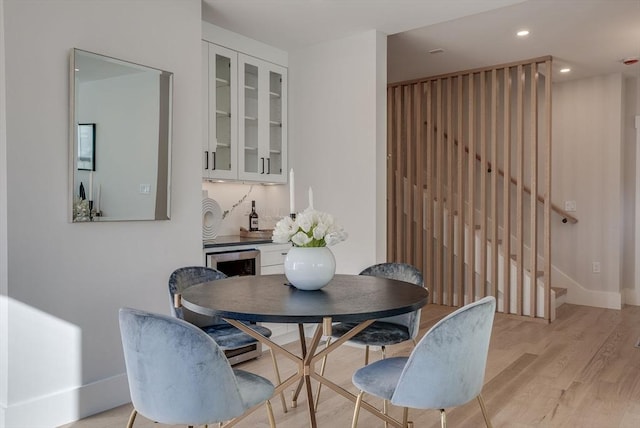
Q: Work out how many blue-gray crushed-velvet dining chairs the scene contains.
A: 4